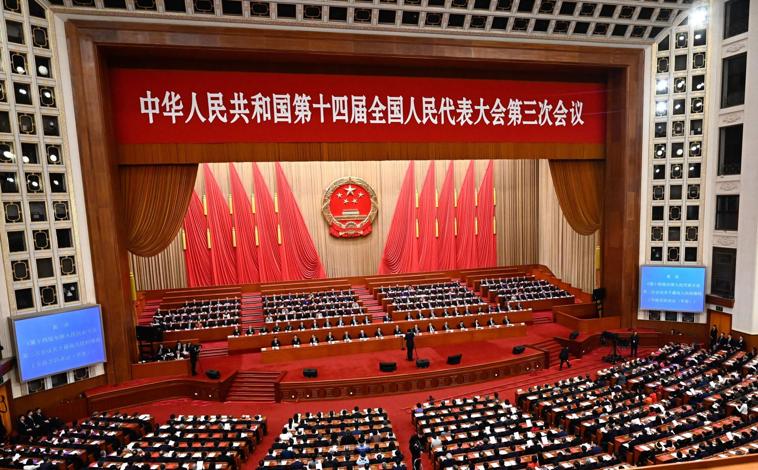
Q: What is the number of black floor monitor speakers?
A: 7